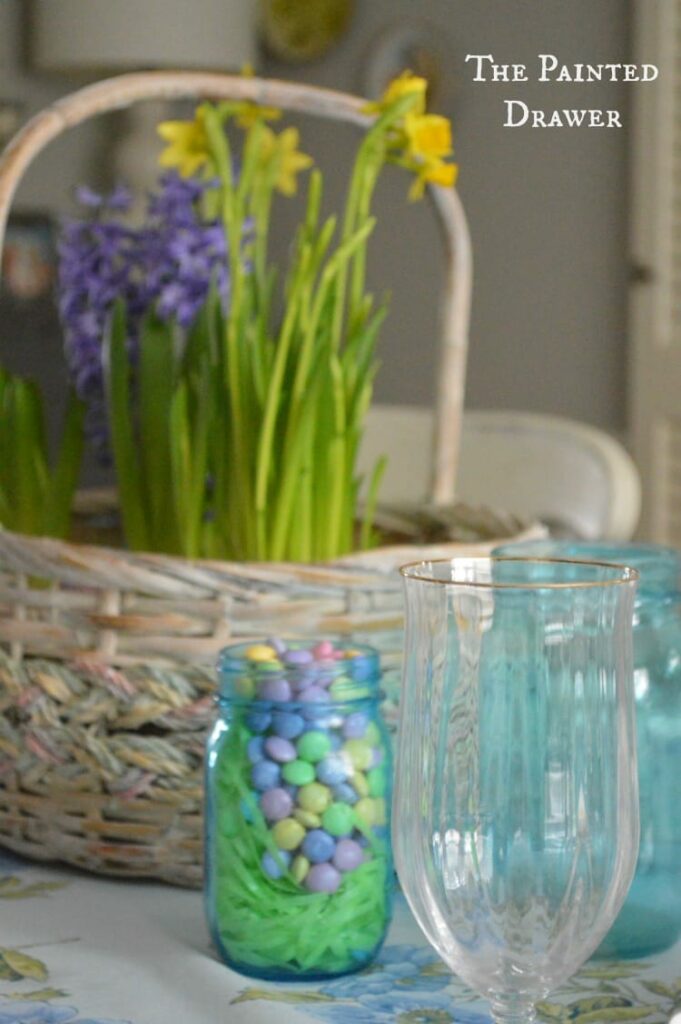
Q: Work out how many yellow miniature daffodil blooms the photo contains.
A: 6